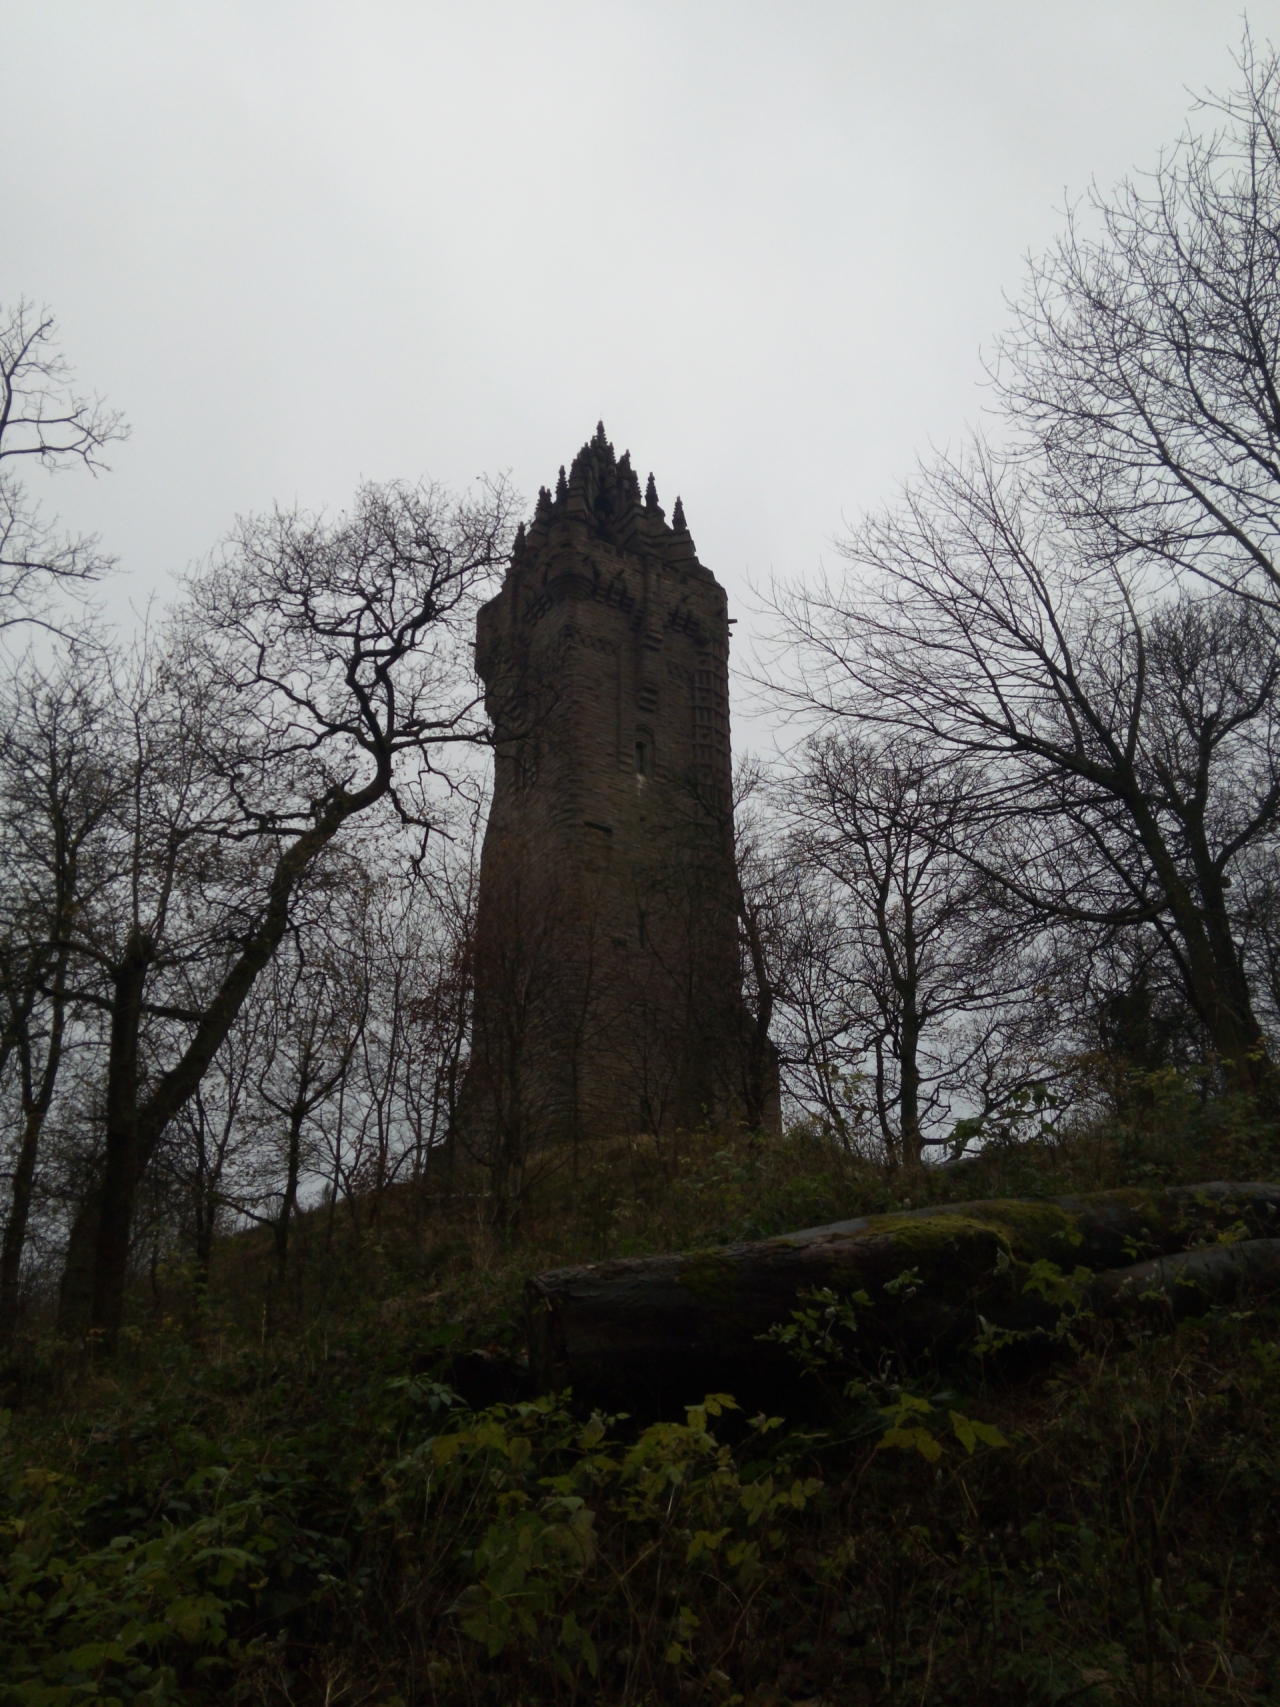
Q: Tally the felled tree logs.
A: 2